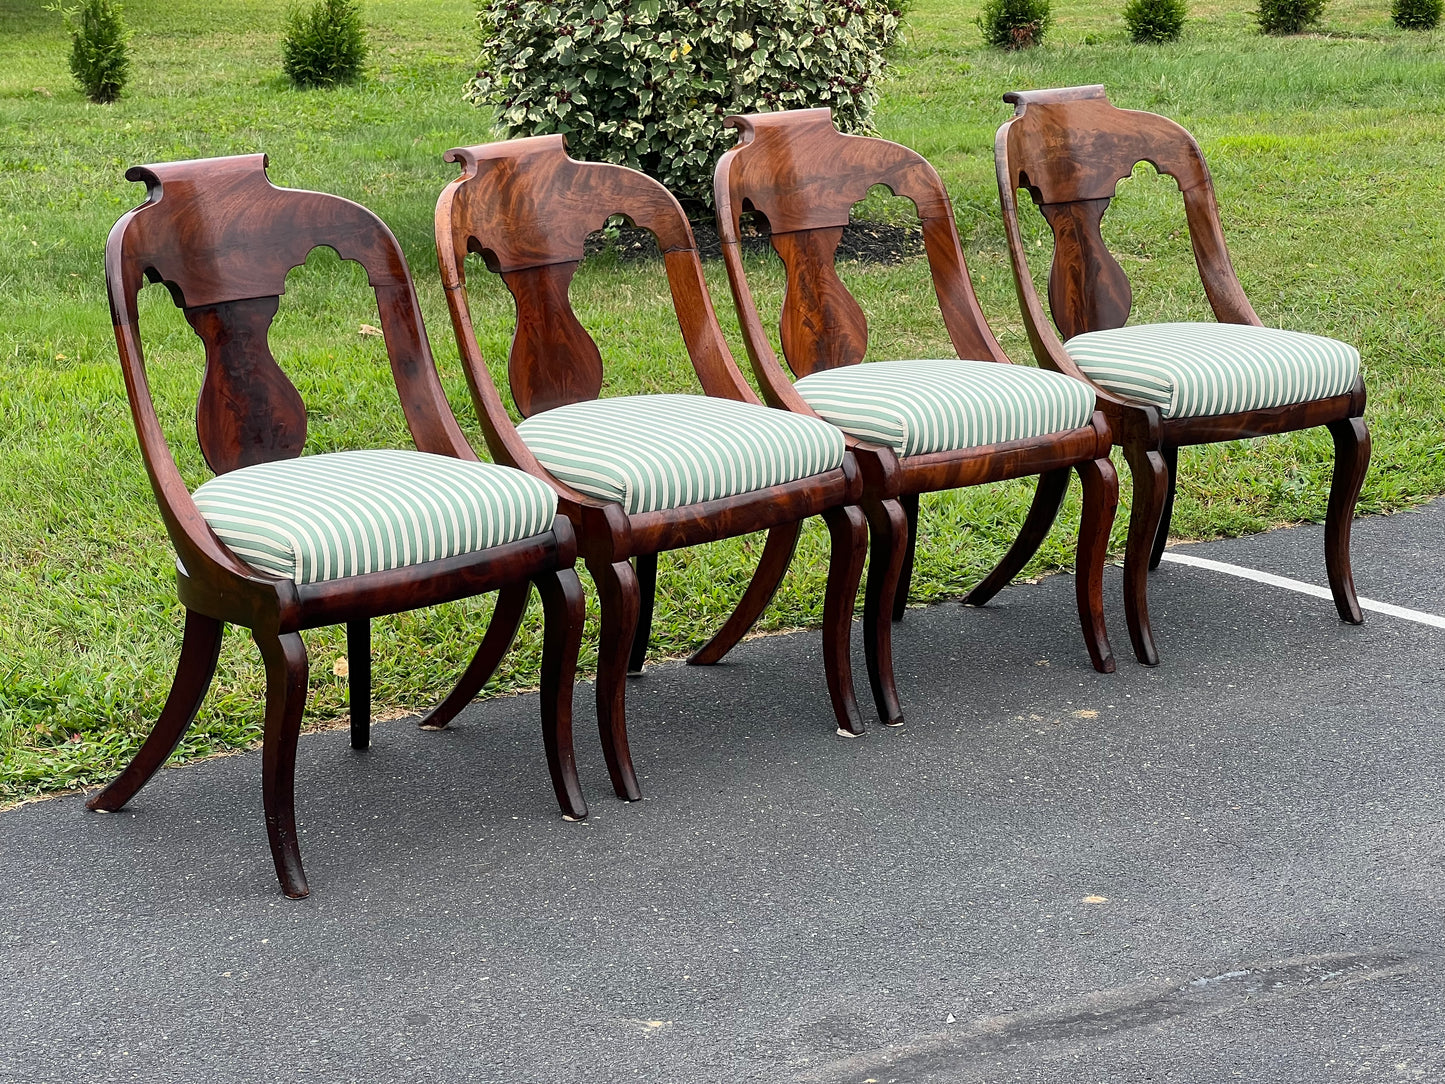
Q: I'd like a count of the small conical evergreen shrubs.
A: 6